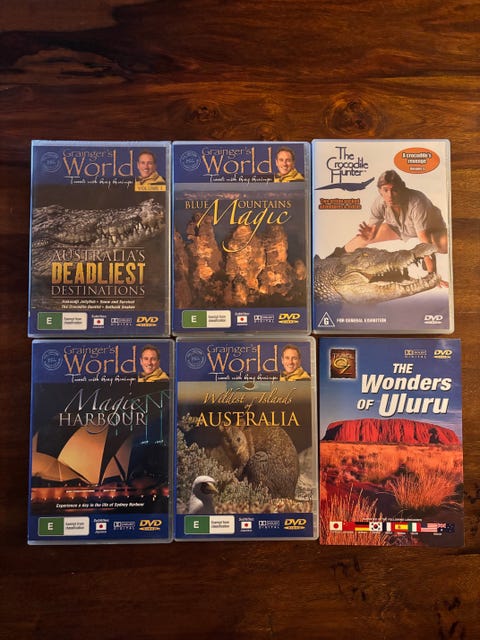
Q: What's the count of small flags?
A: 13